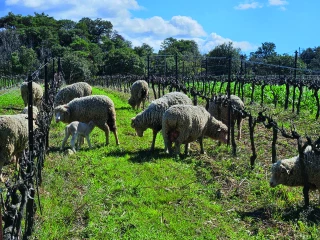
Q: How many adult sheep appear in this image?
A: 9